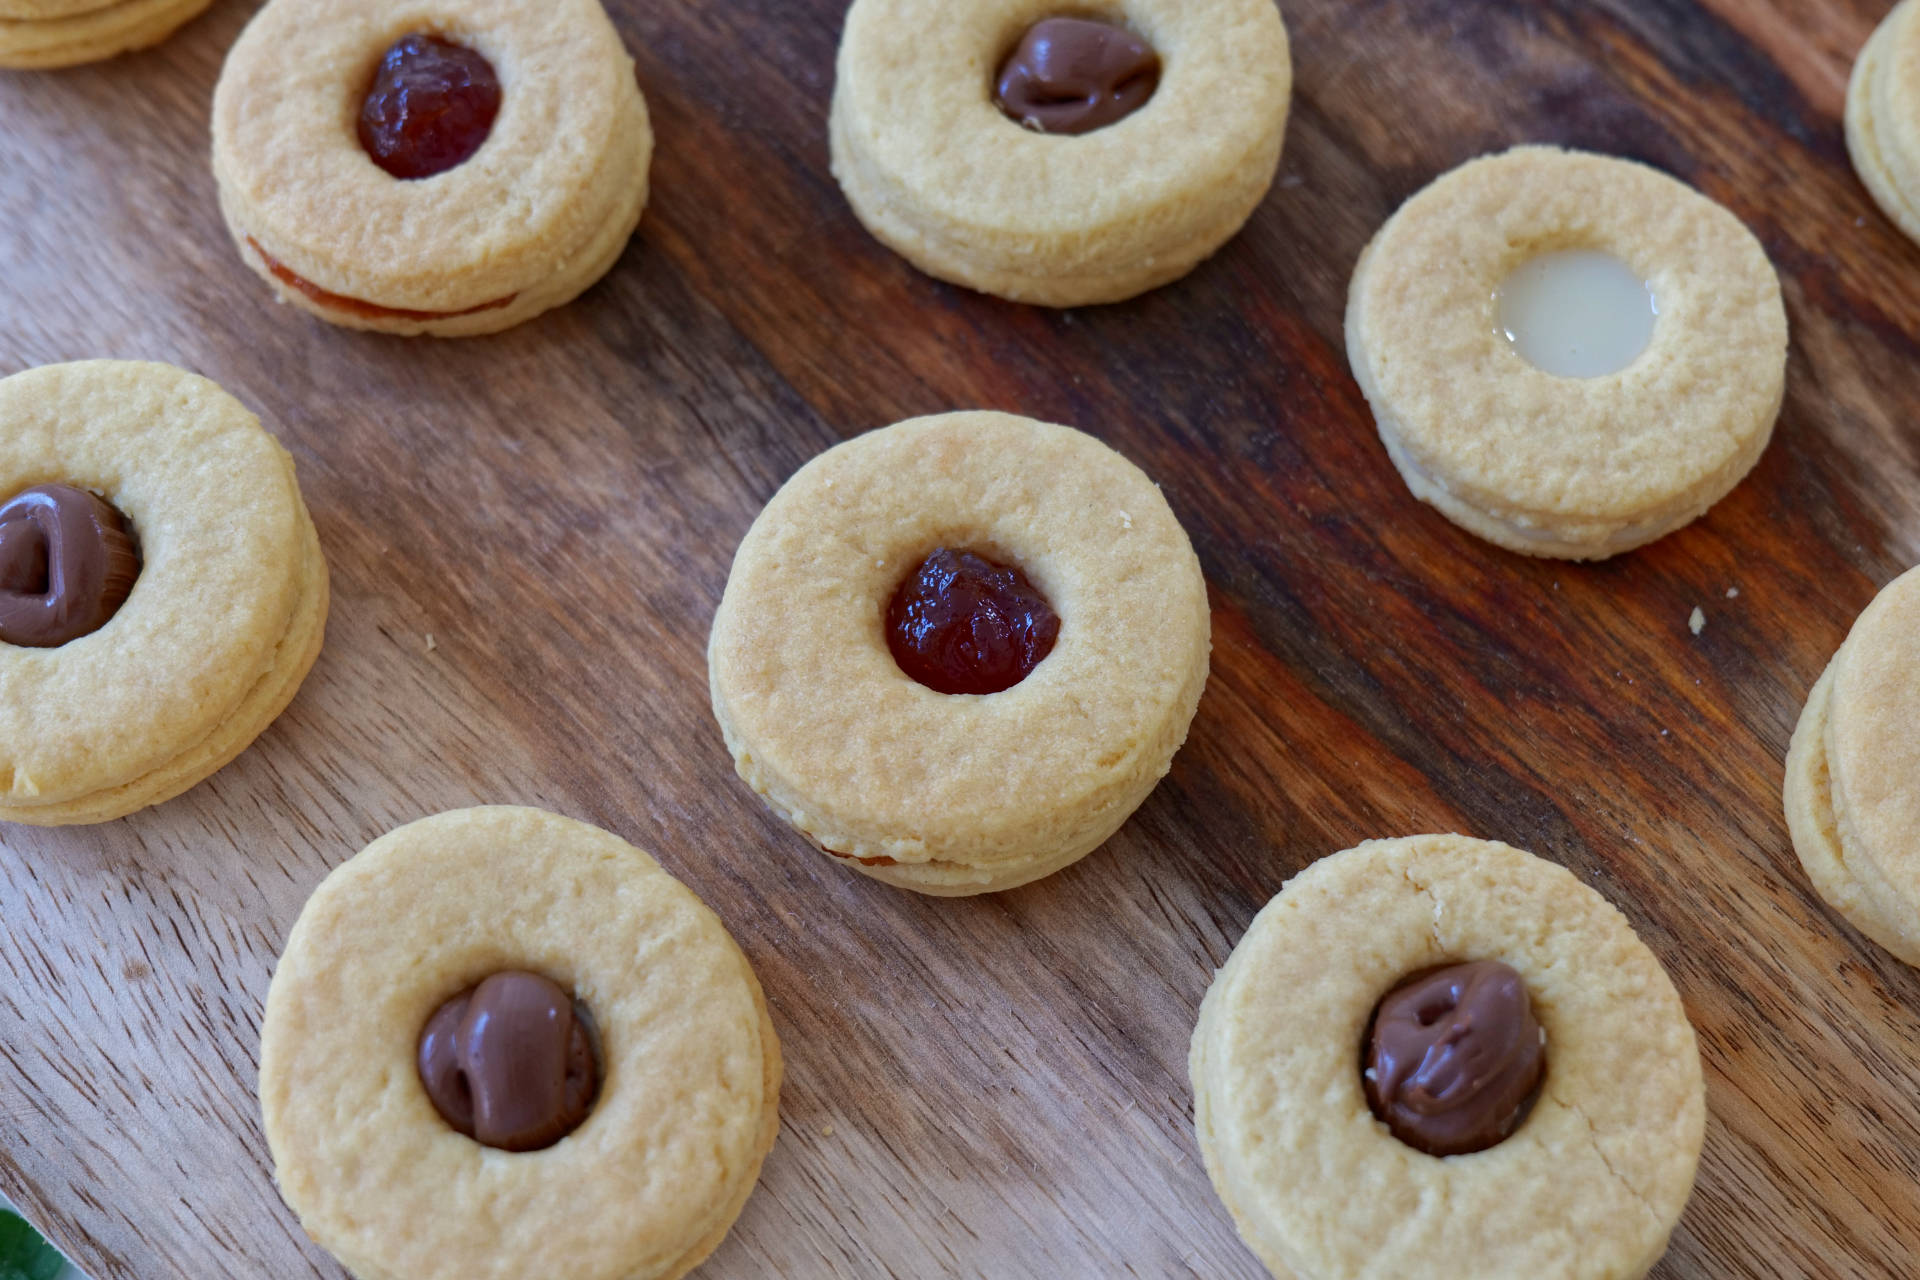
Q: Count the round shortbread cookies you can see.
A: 10